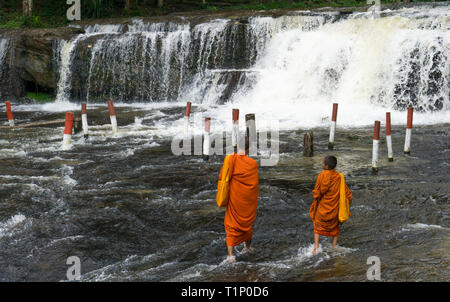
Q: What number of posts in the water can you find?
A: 13